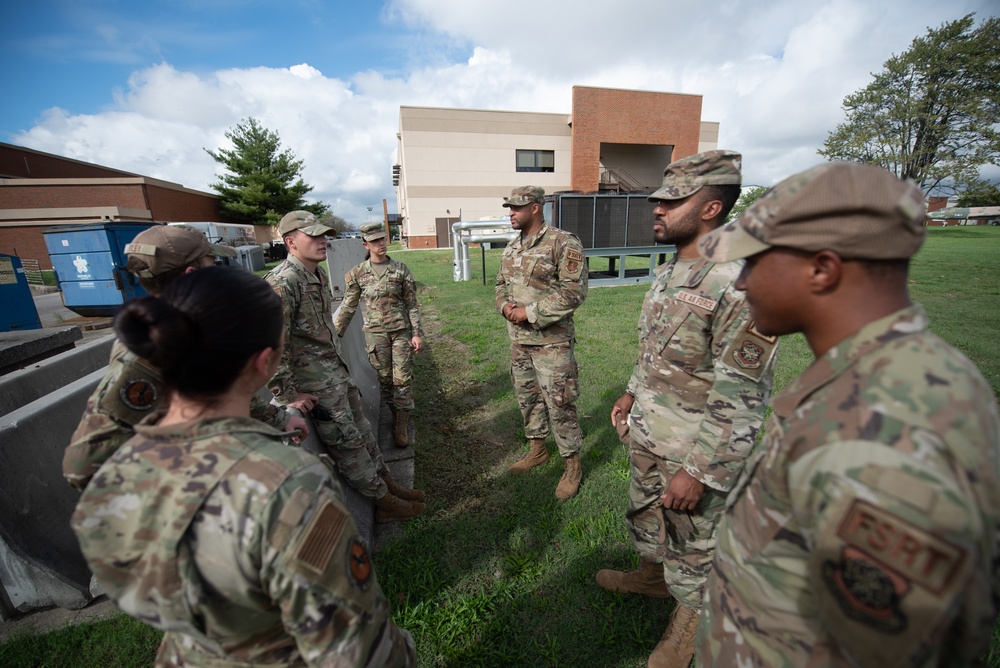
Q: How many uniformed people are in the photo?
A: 7